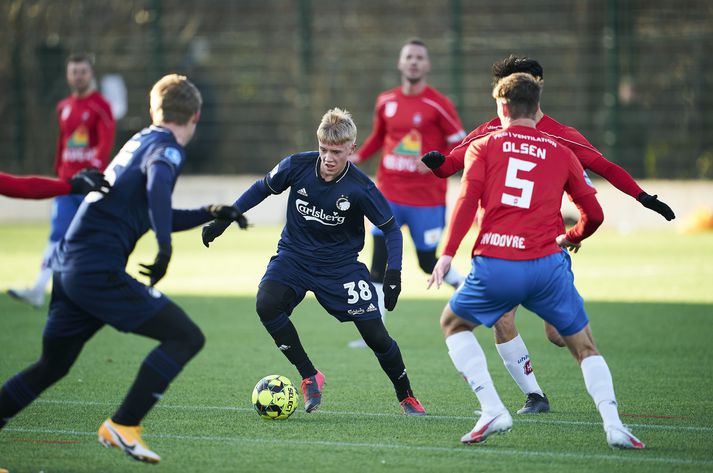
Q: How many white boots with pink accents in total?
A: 2